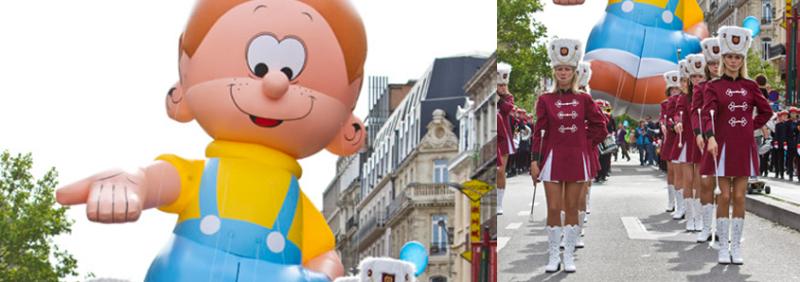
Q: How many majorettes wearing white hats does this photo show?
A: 8